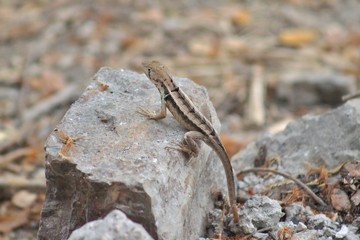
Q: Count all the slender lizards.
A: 1